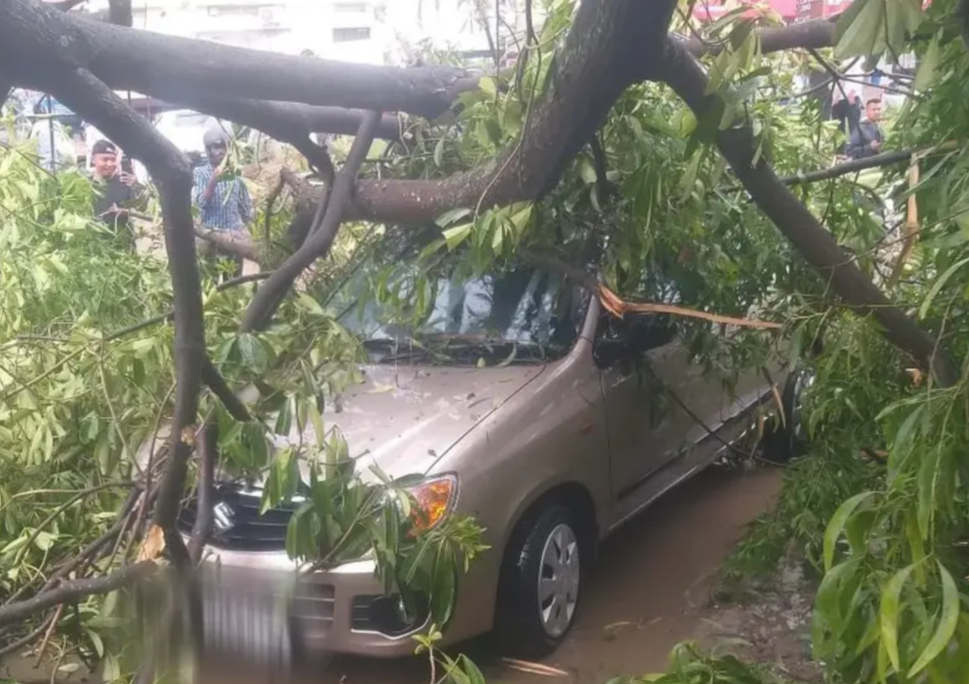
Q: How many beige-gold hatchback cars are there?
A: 1